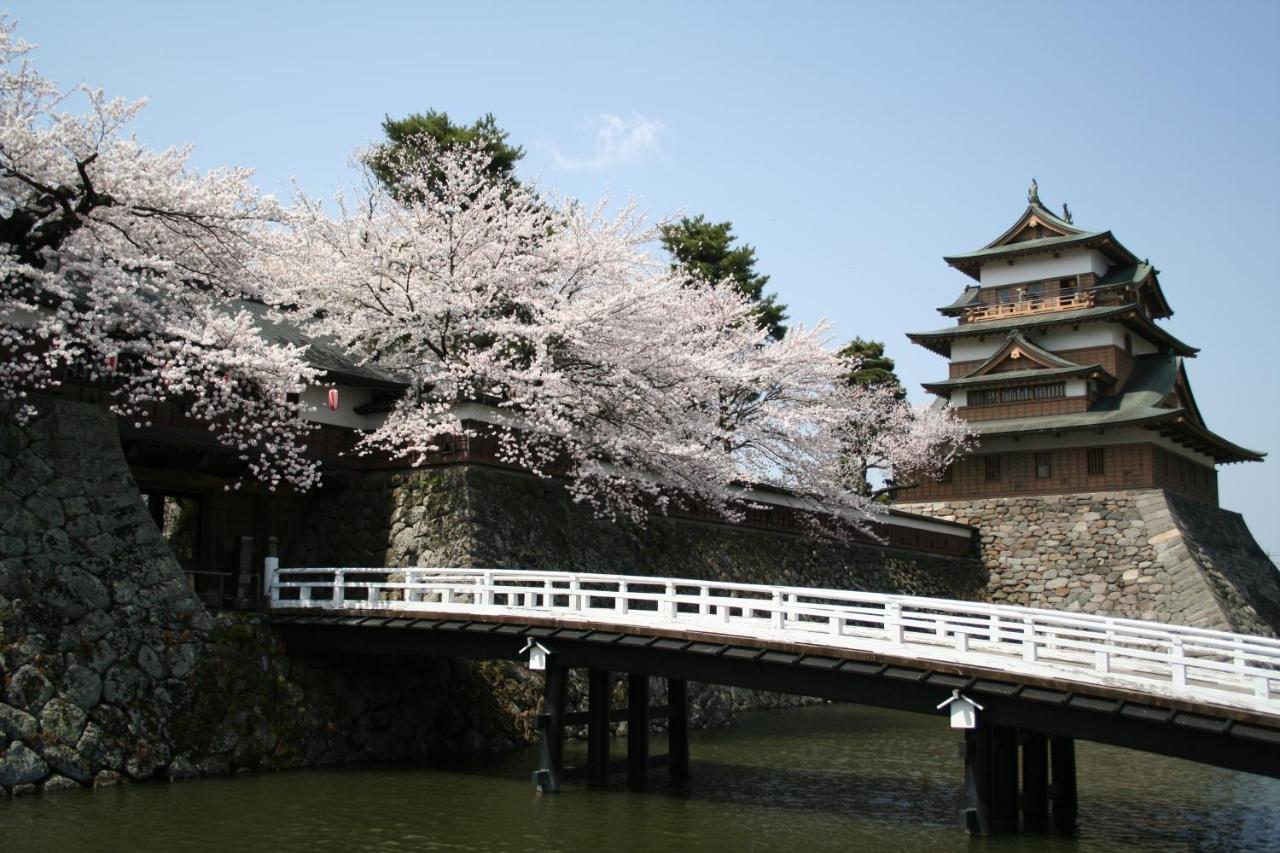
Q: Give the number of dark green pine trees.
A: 3